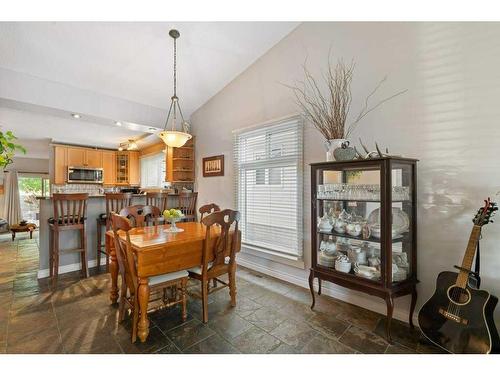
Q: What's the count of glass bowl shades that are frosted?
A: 1